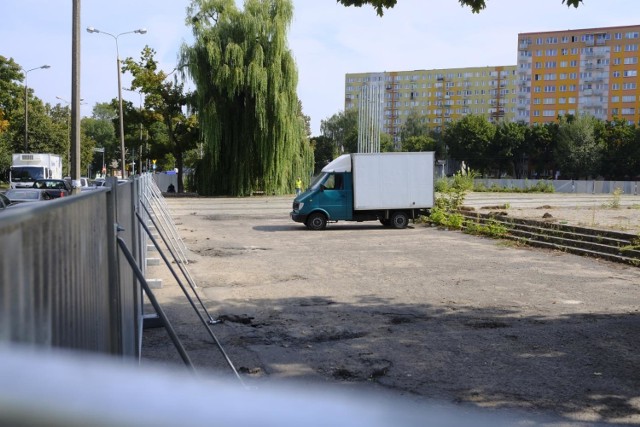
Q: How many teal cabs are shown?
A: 1